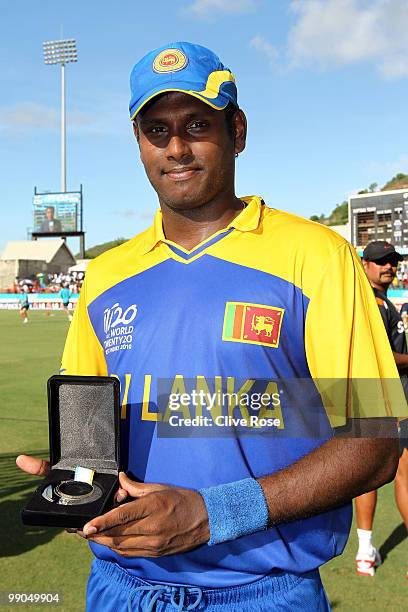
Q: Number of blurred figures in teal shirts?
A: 2